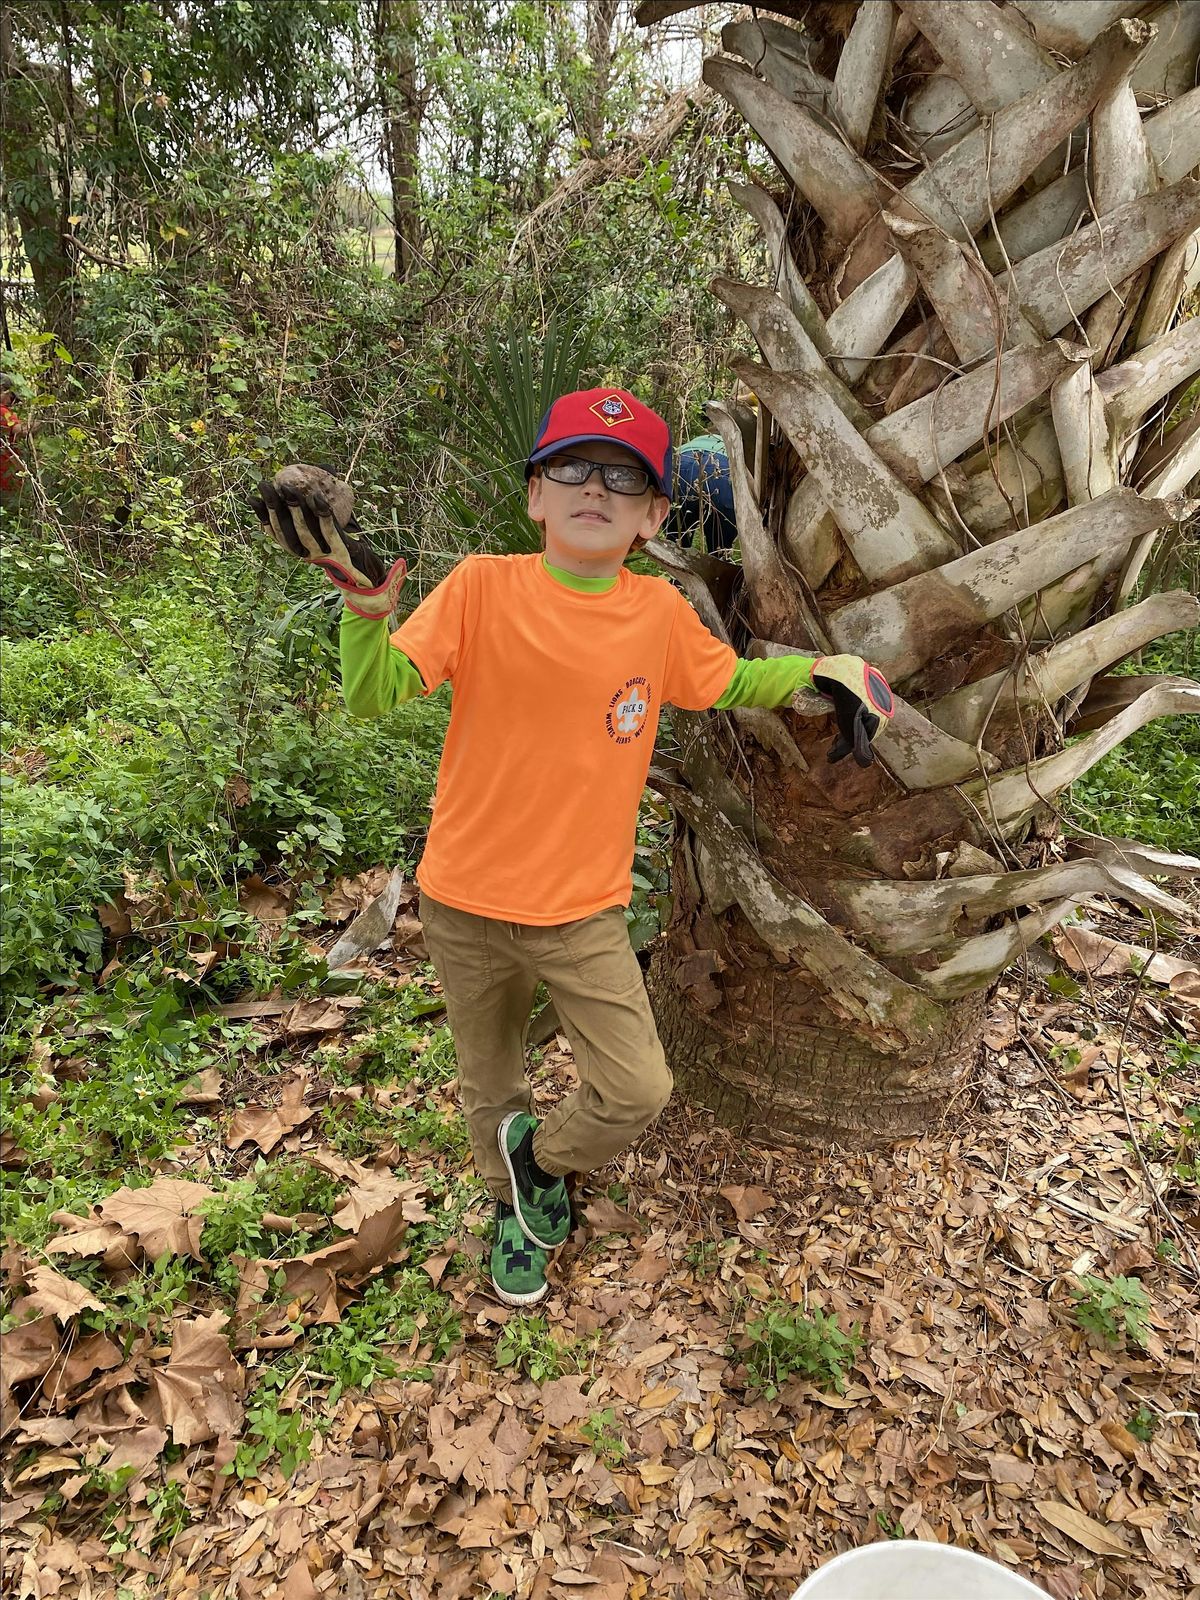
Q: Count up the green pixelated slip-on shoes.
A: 2